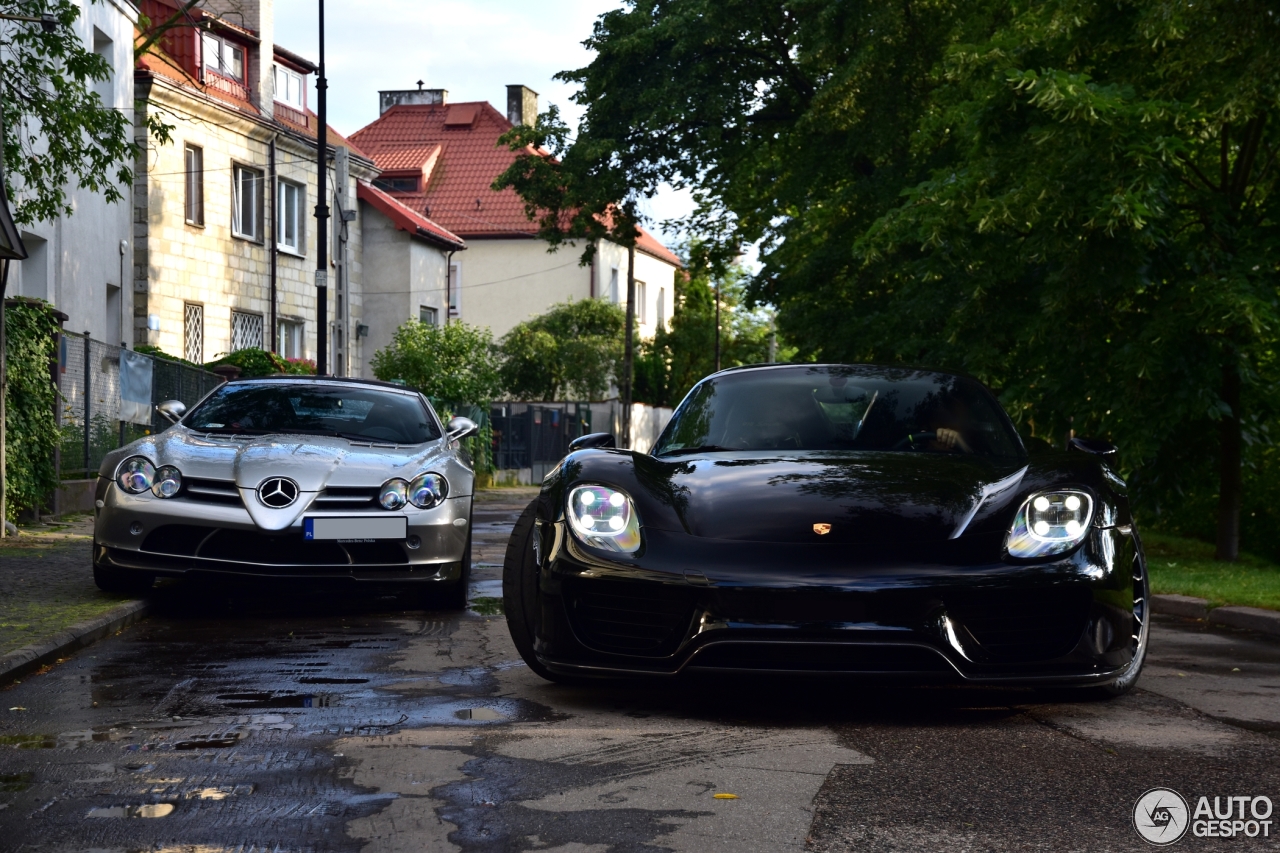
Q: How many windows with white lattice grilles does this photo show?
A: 2